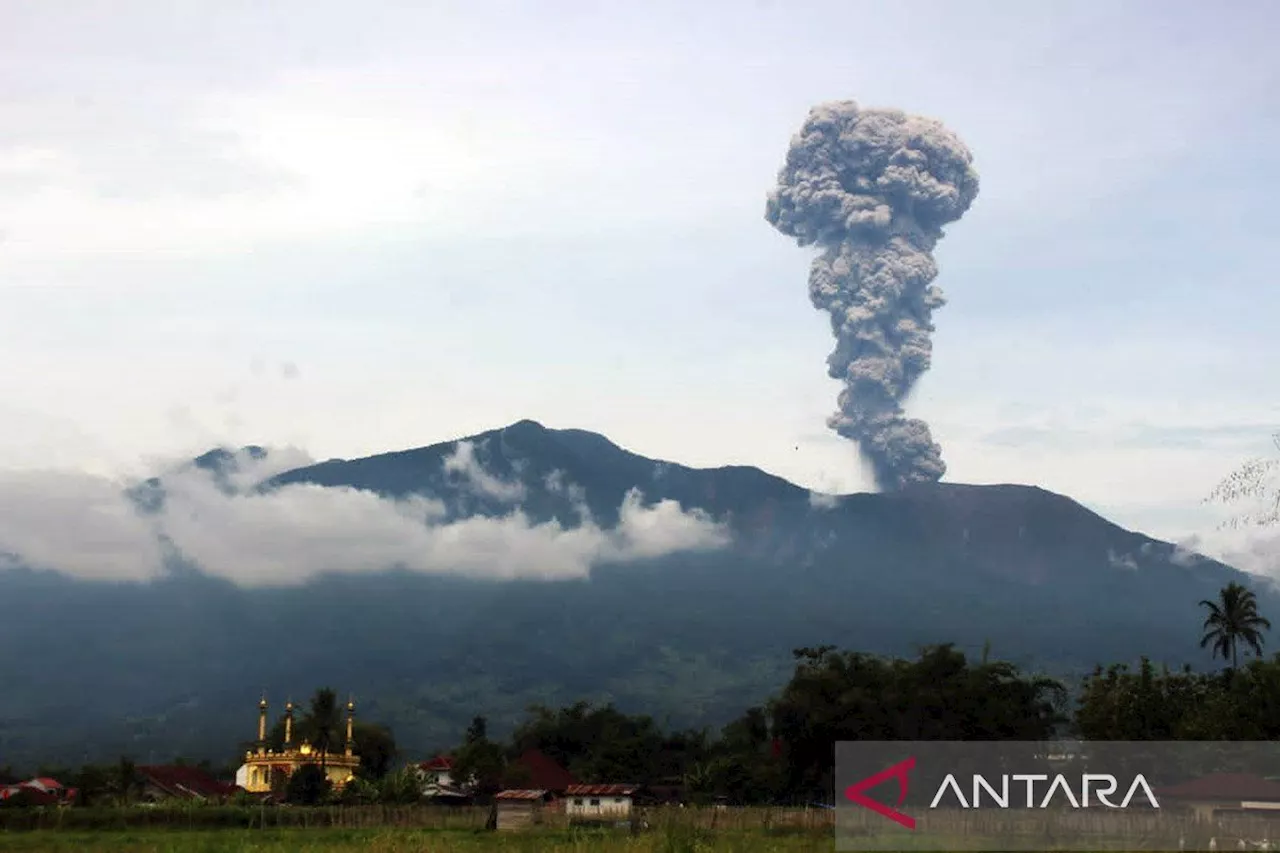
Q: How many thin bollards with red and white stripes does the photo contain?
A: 0